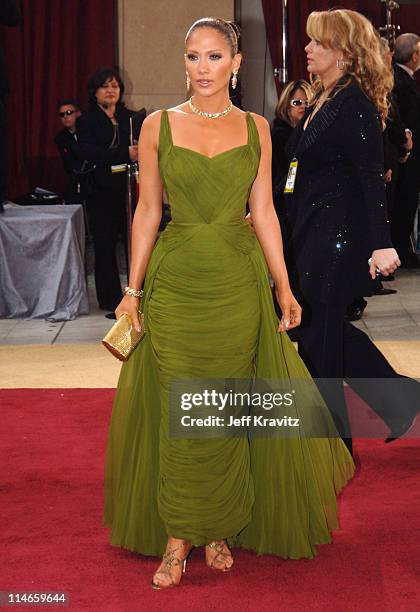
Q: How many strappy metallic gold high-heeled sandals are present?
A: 2